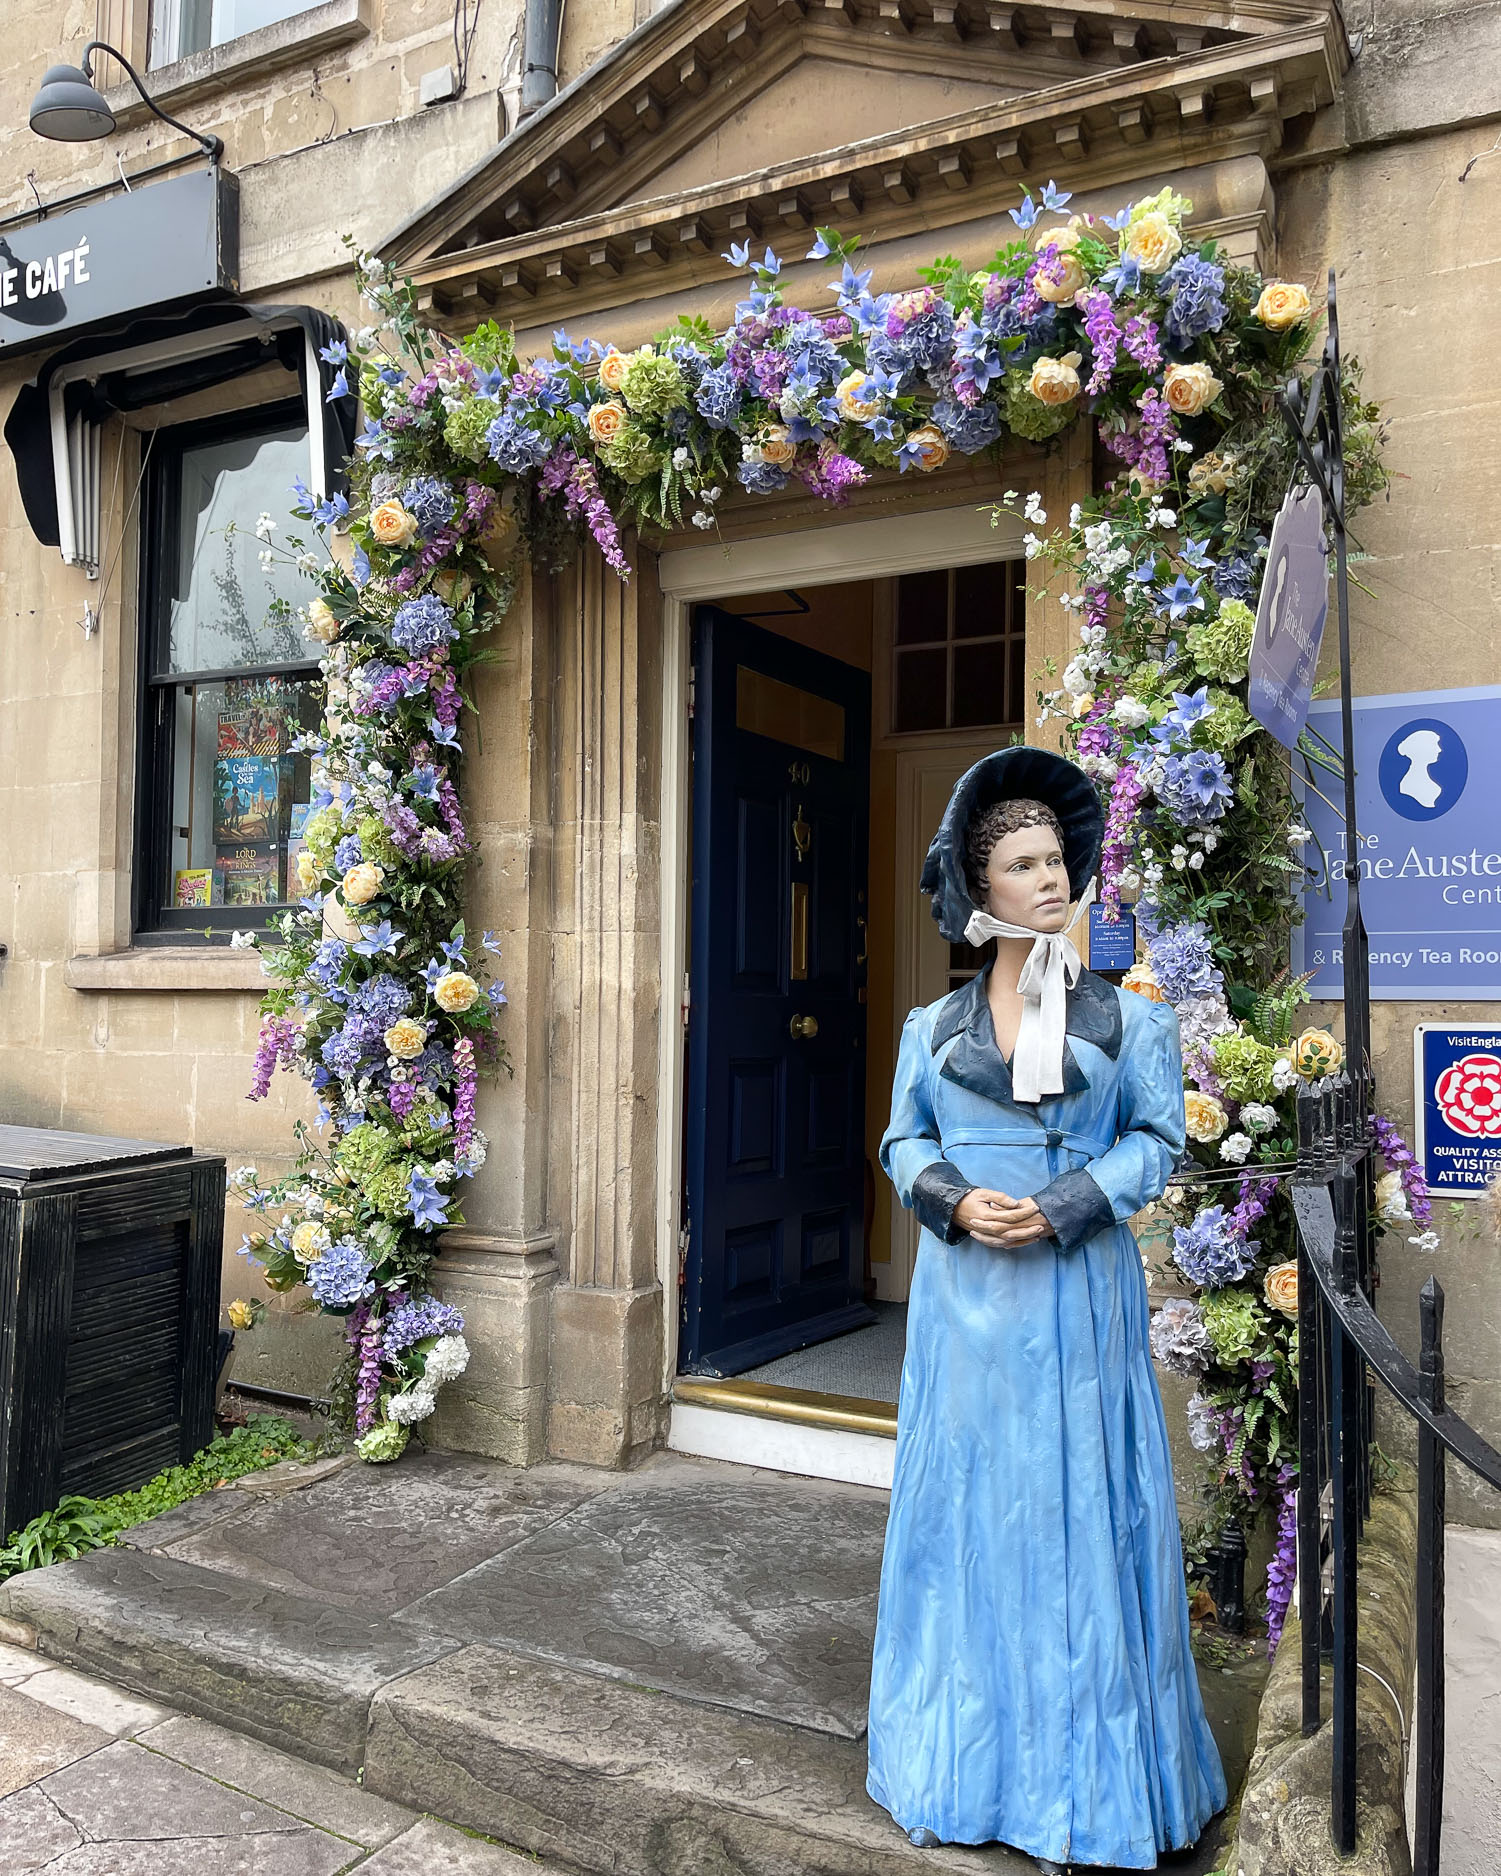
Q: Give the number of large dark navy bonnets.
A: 1